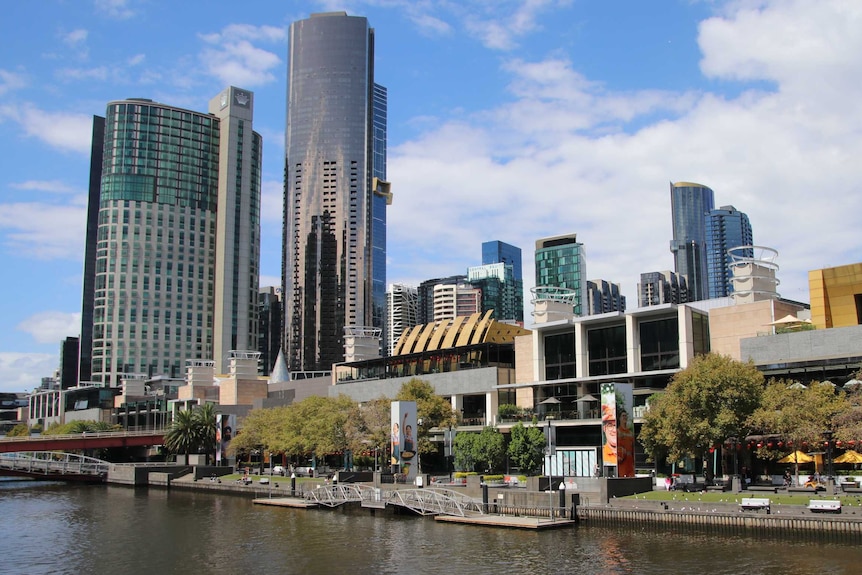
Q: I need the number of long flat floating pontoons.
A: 2